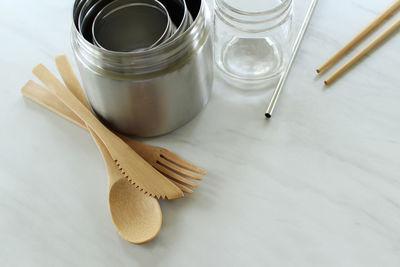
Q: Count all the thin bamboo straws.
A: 2